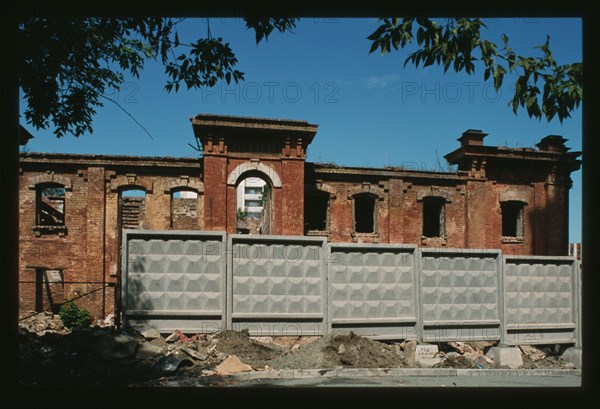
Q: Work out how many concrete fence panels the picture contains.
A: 5